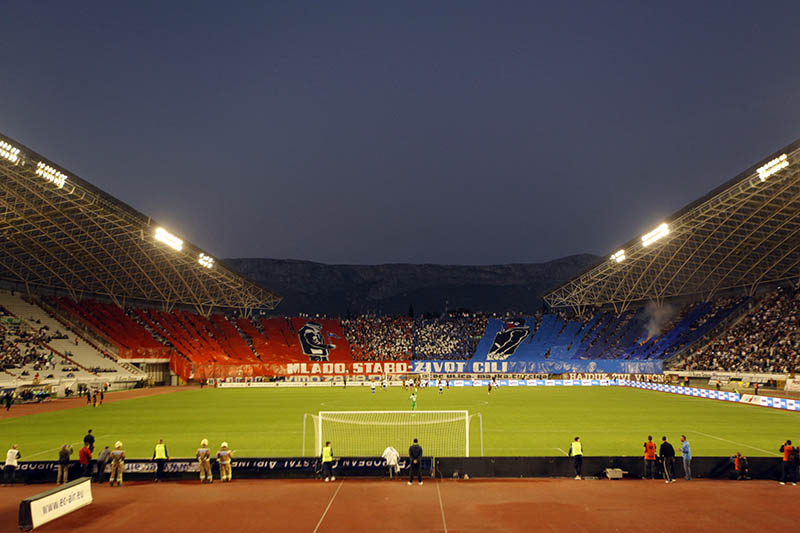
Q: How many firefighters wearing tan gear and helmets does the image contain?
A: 3